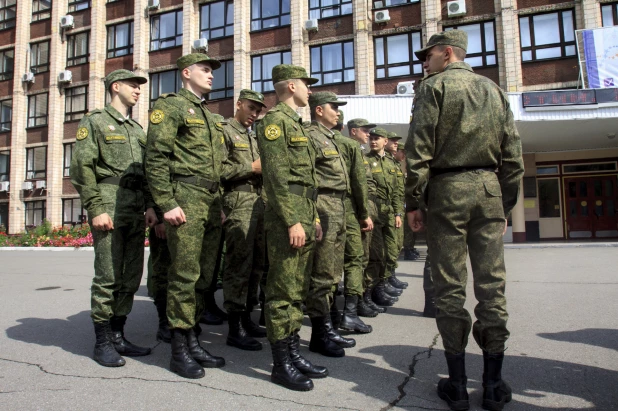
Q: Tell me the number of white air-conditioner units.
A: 12